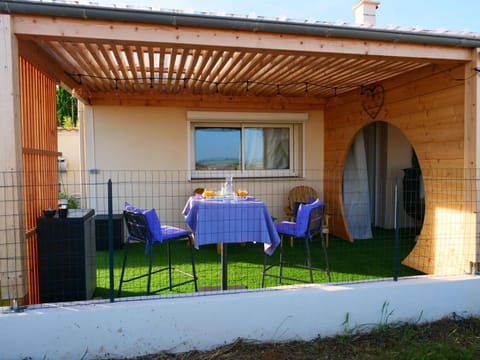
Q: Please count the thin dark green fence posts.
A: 2